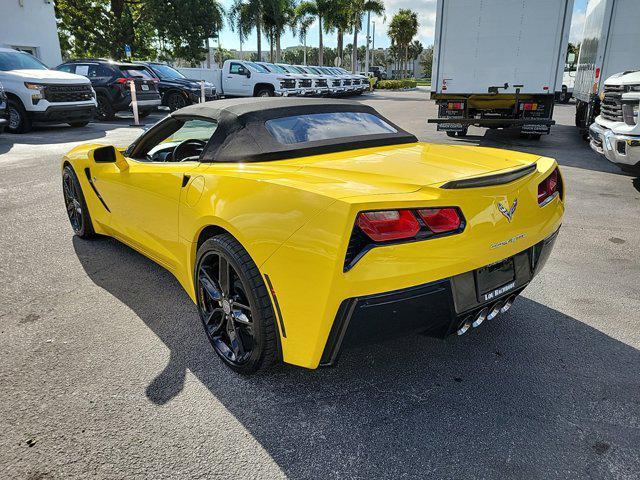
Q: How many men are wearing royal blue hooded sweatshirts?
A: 0